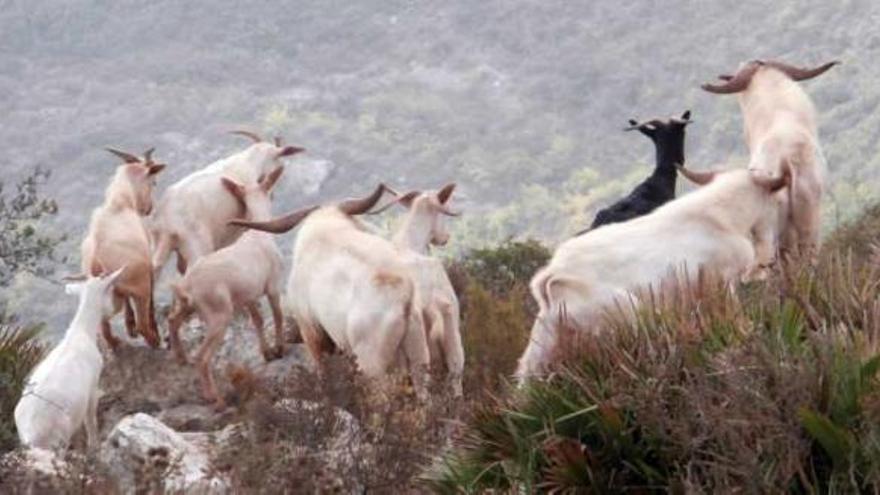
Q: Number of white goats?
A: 8